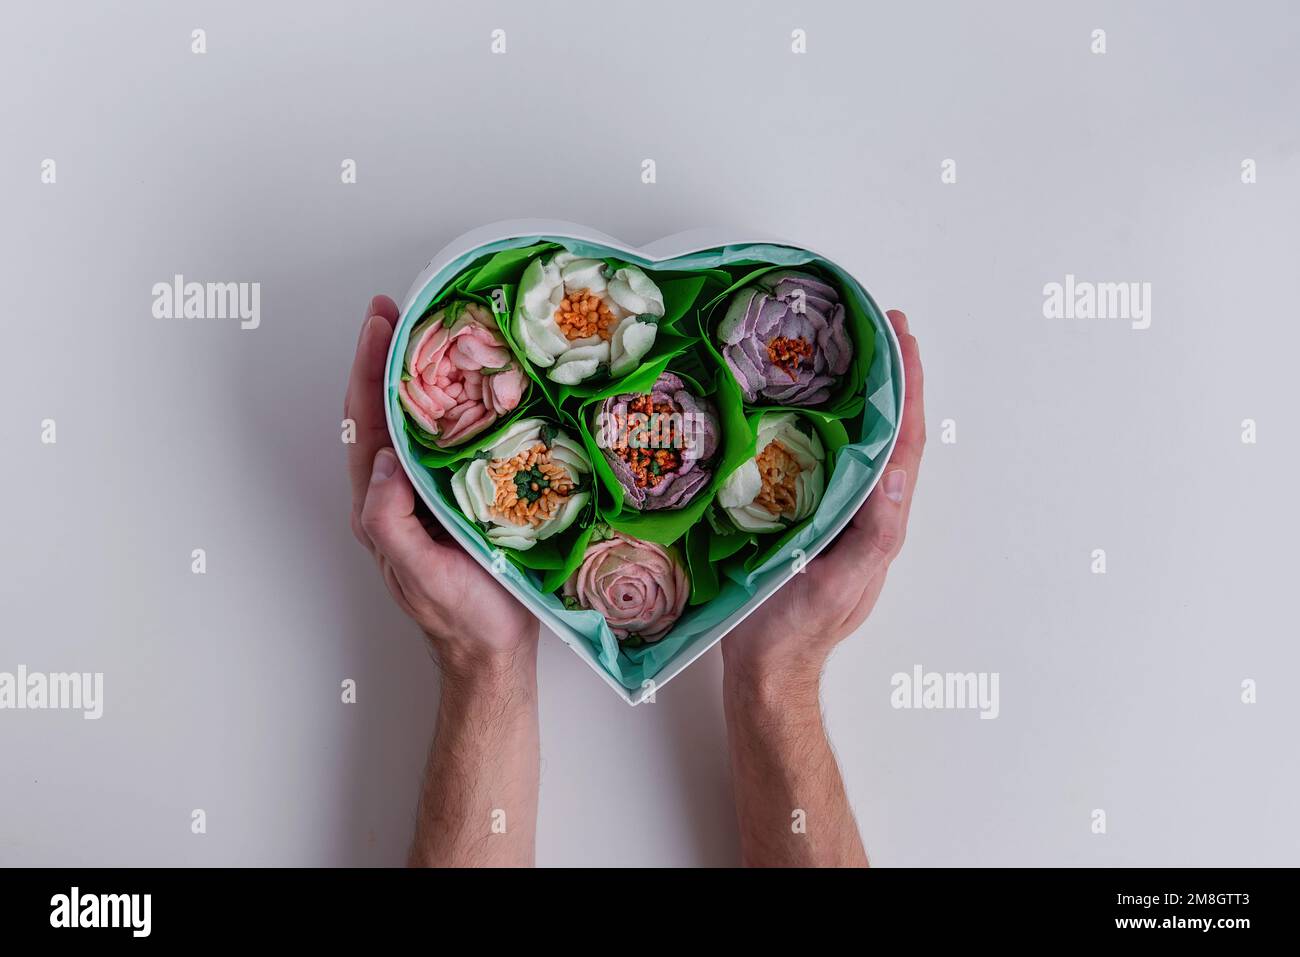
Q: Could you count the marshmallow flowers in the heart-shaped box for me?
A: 7